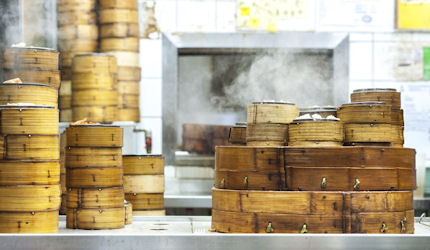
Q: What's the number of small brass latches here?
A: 8